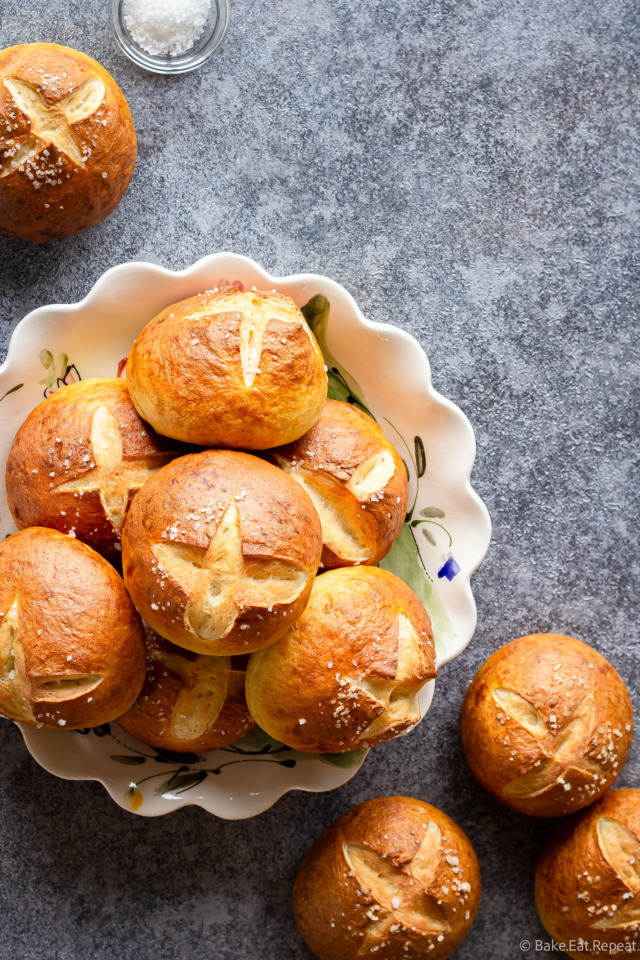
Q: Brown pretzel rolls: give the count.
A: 11